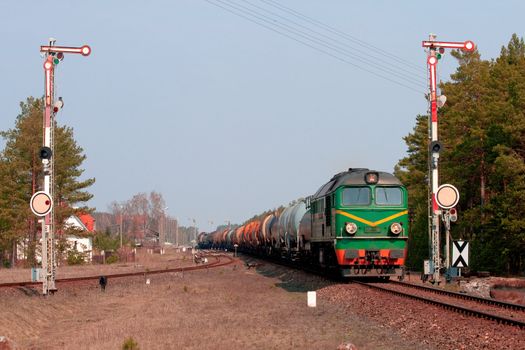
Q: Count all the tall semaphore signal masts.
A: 2